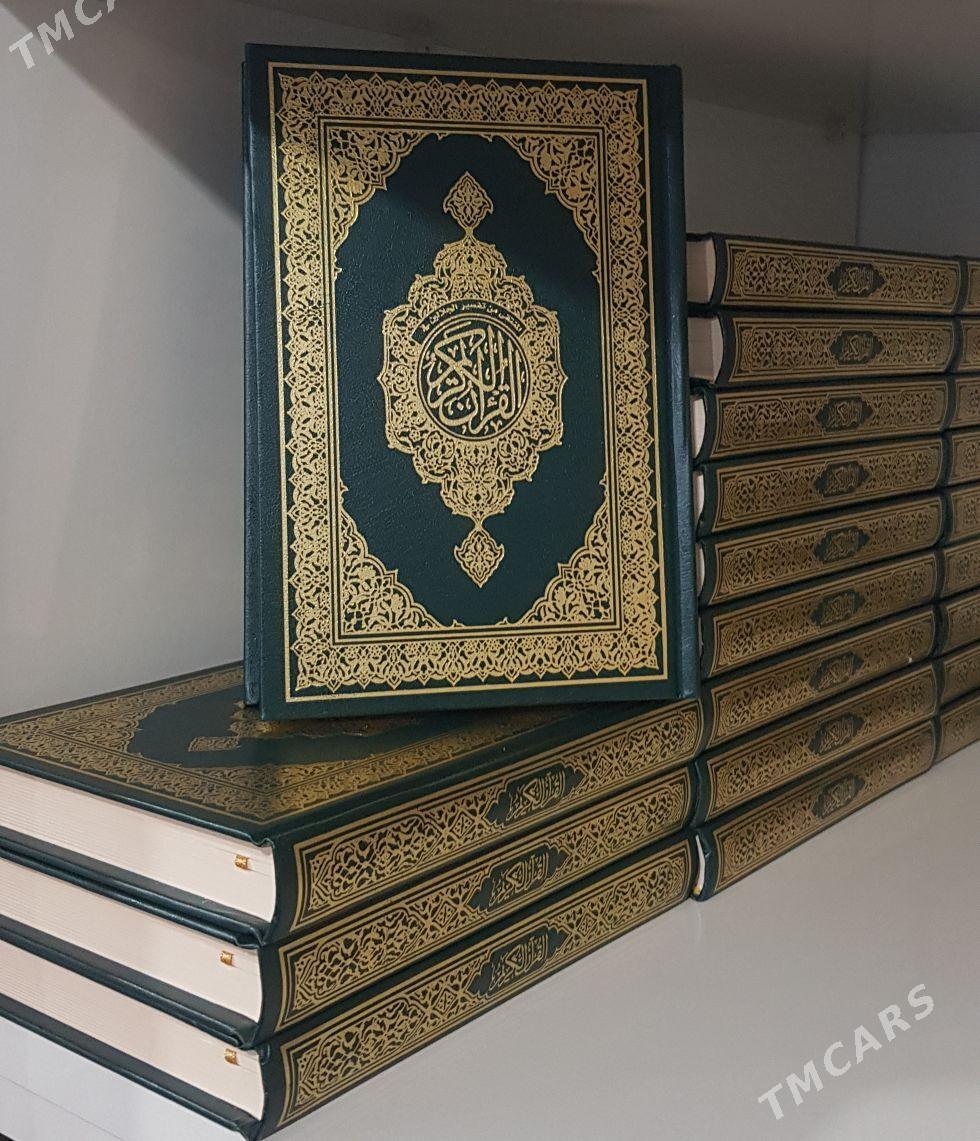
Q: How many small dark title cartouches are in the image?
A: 12